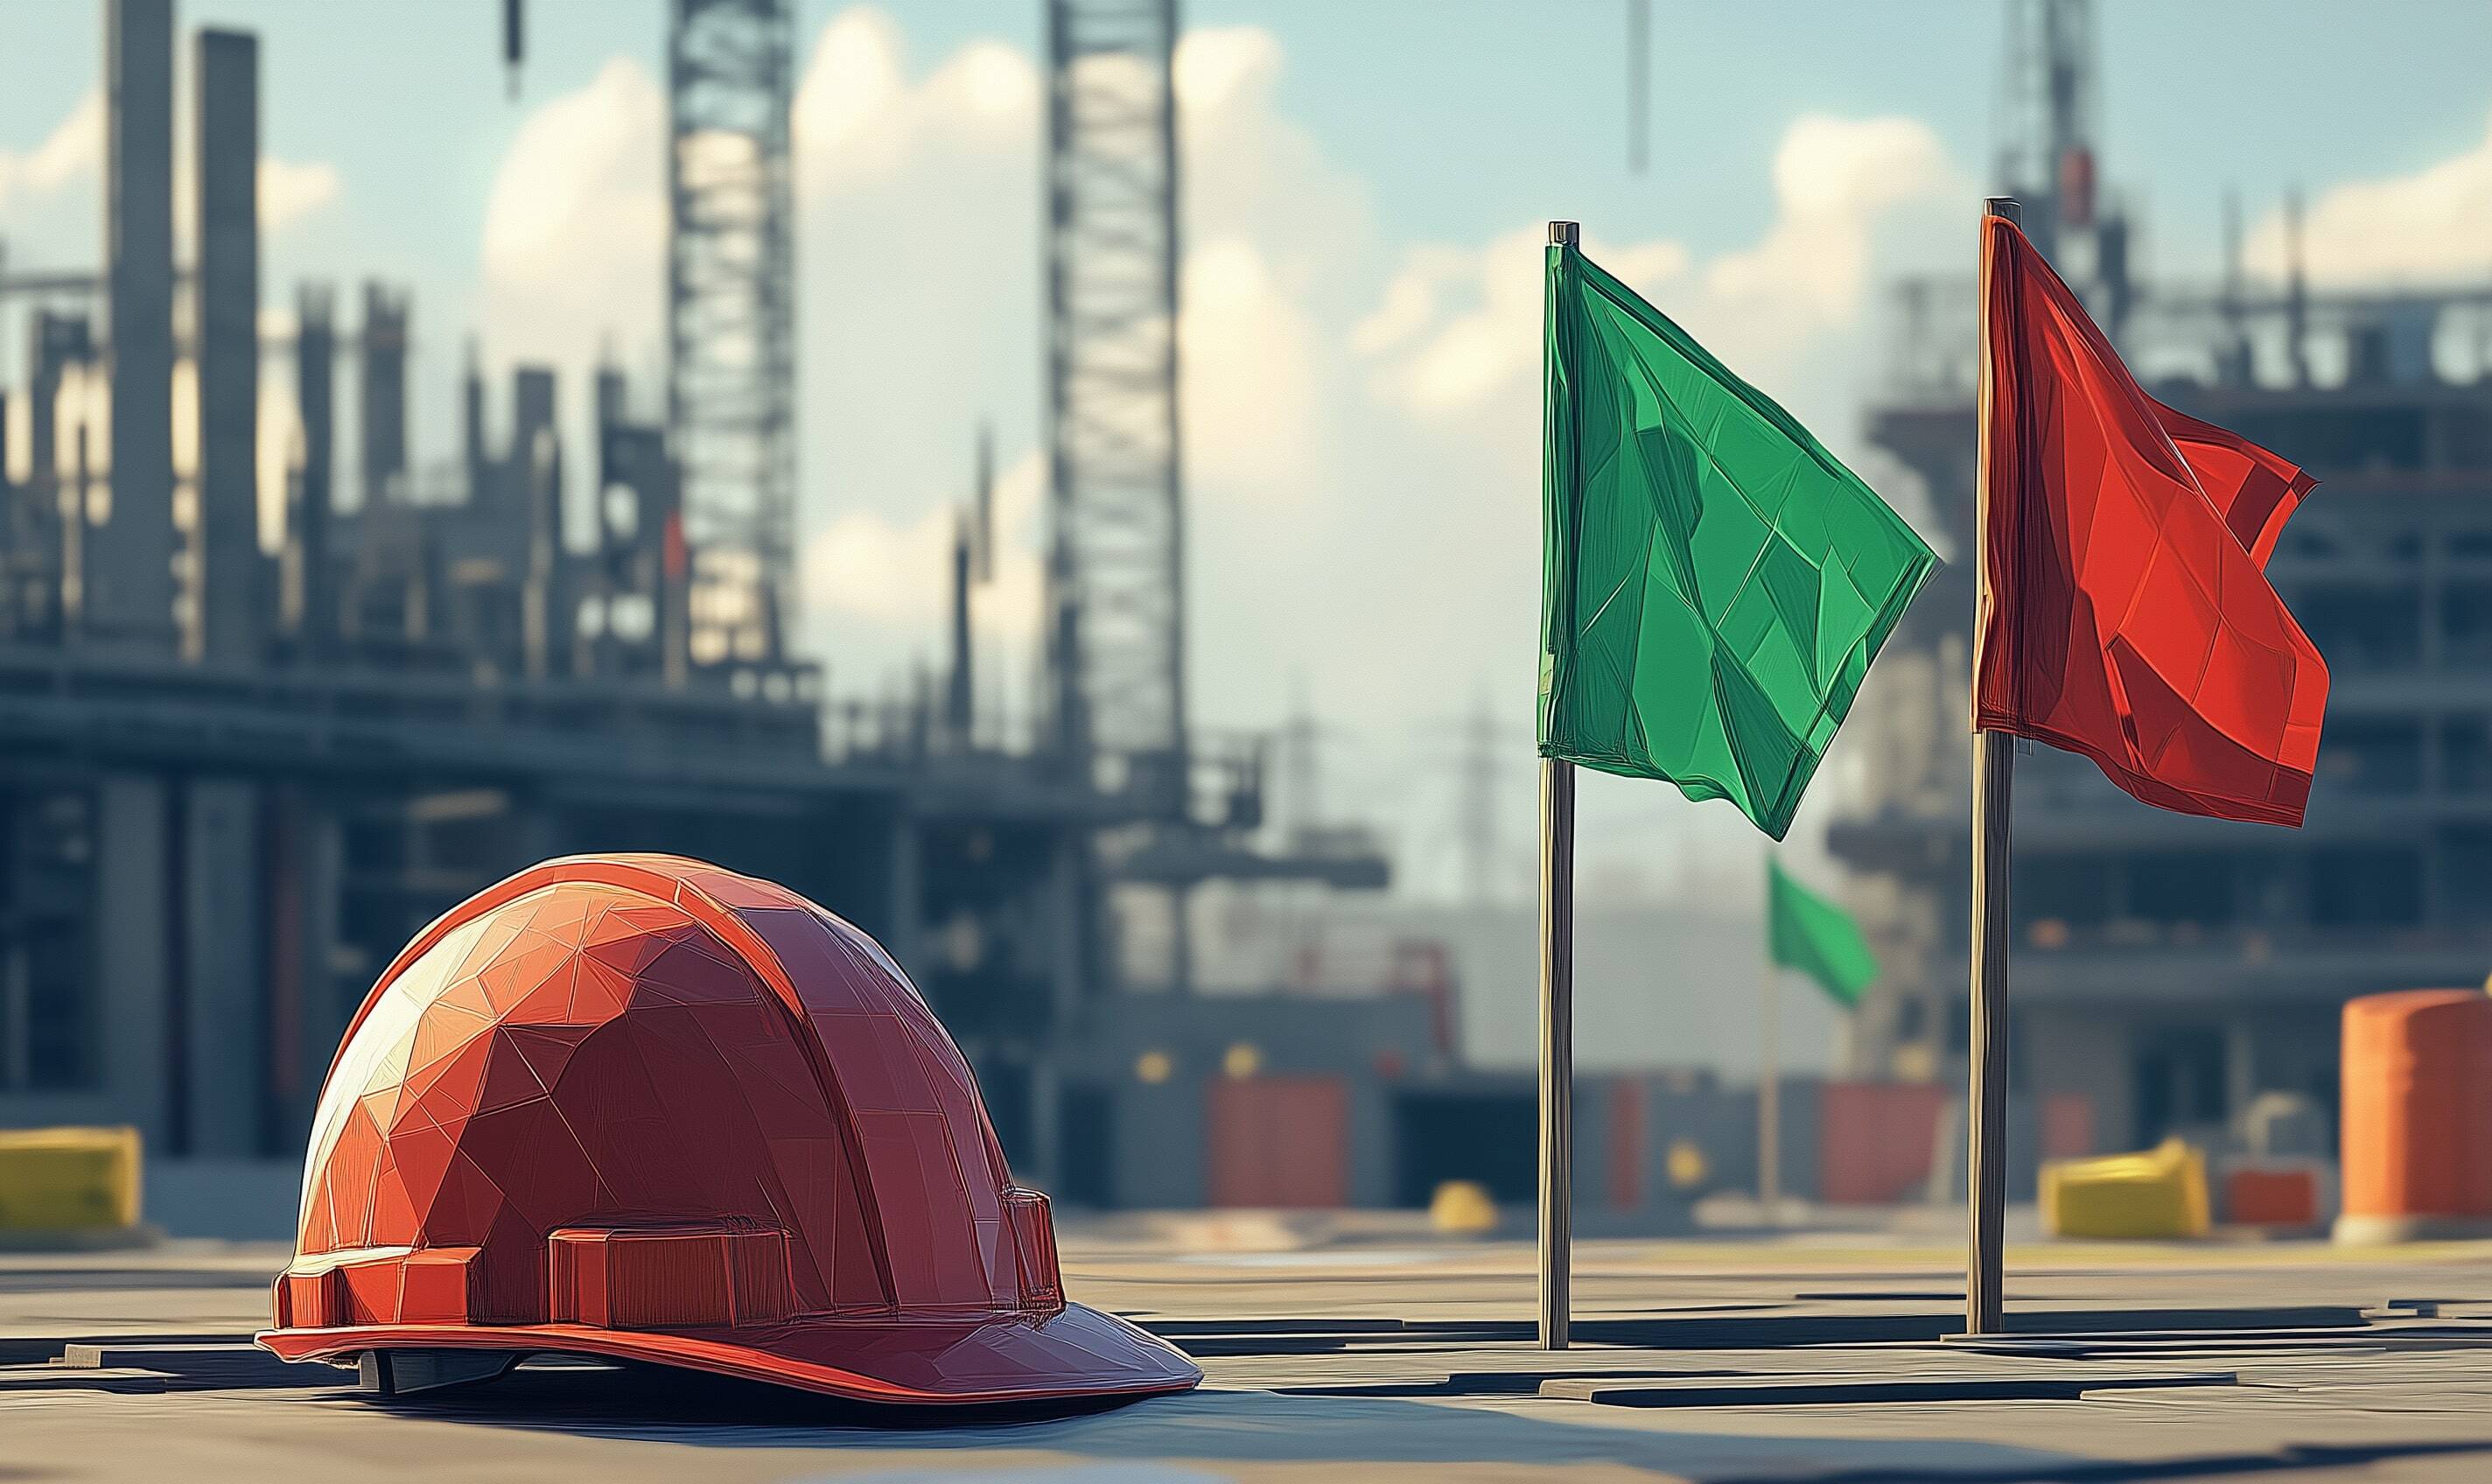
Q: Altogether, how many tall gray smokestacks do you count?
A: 2